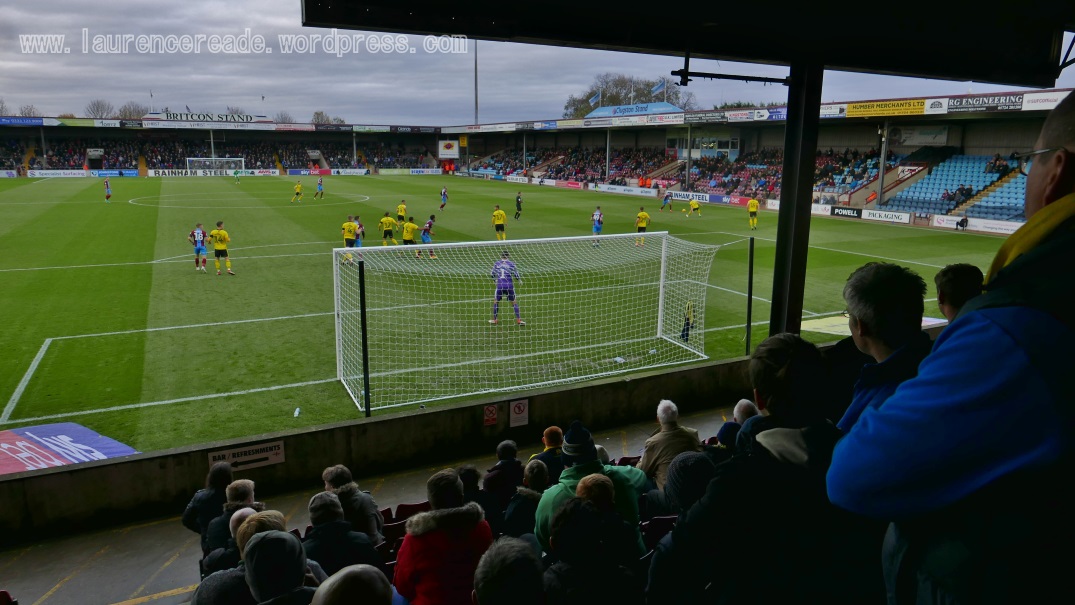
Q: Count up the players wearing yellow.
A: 10